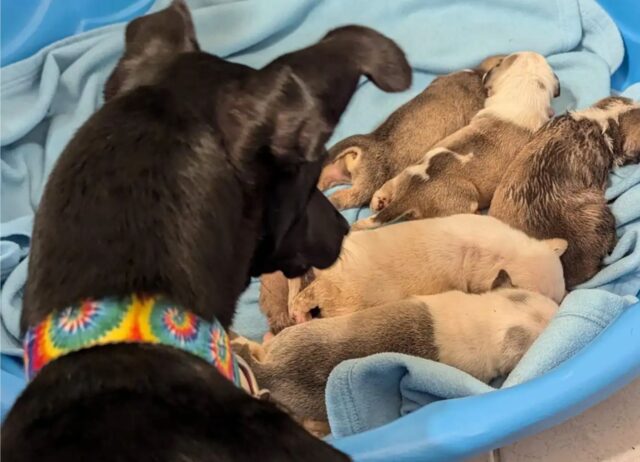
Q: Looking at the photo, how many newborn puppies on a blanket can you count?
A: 6